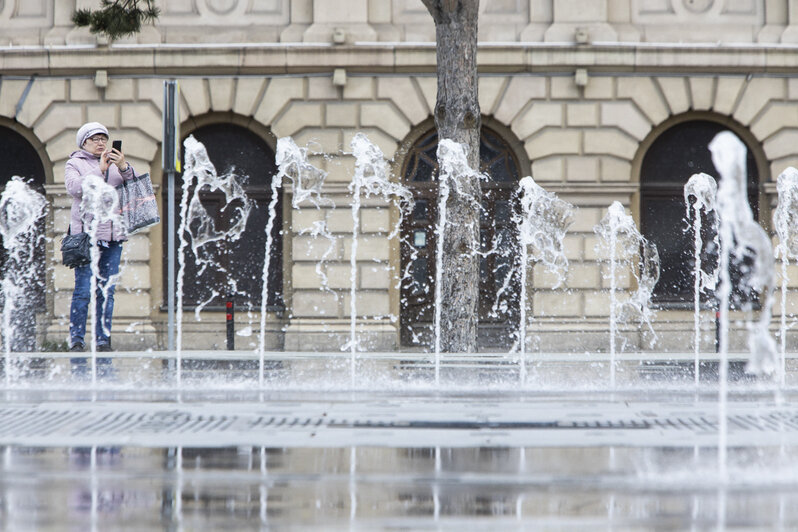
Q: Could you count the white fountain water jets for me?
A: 11